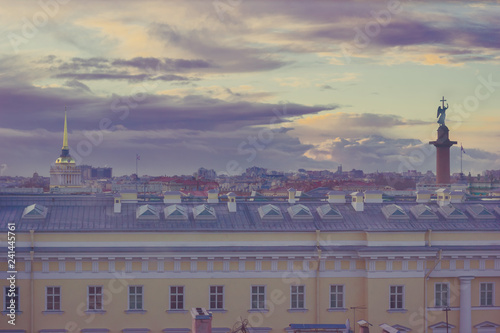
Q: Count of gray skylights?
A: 11